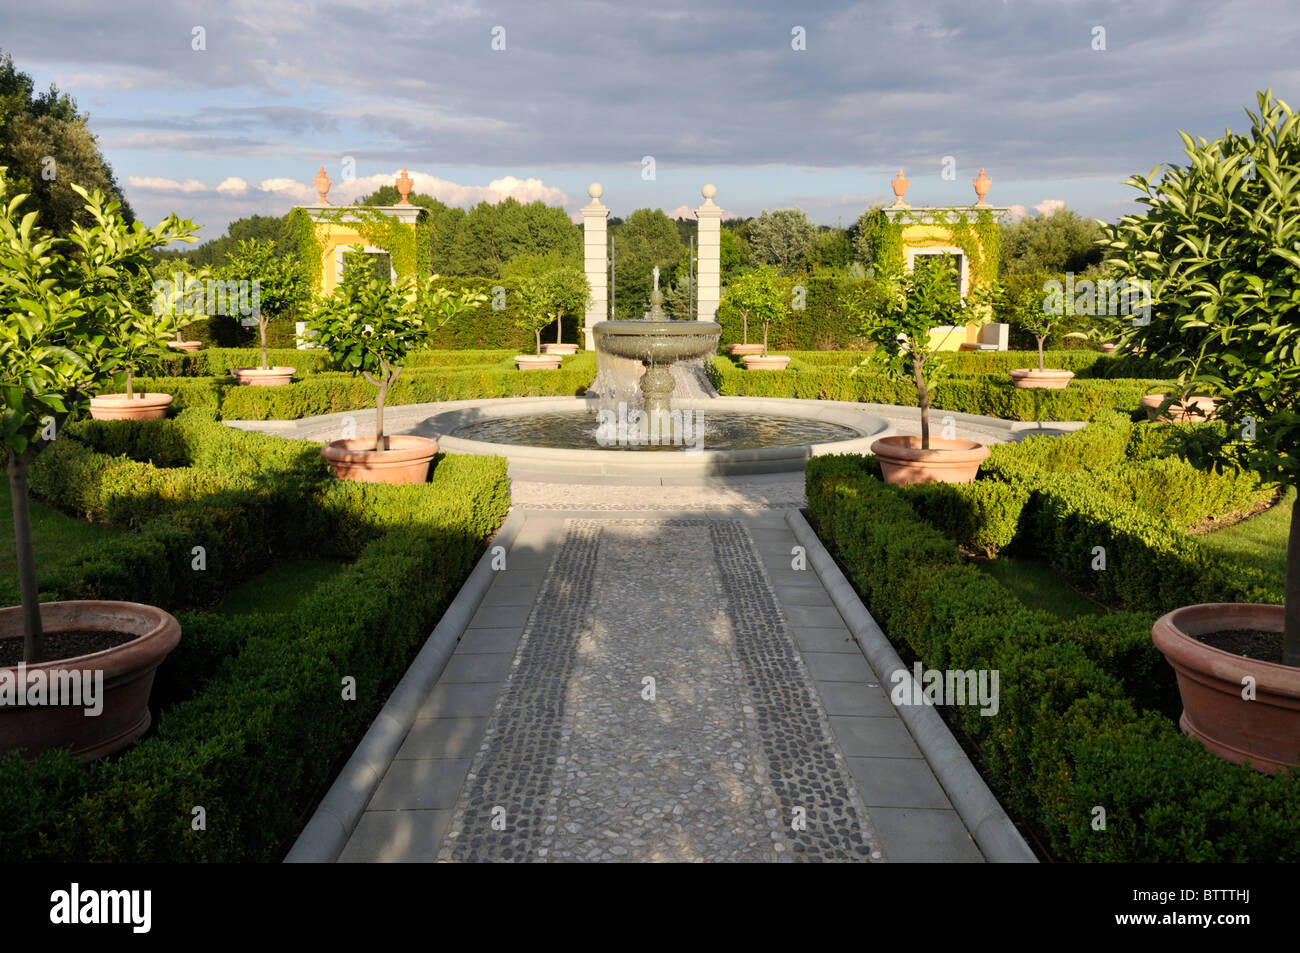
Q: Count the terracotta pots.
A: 14